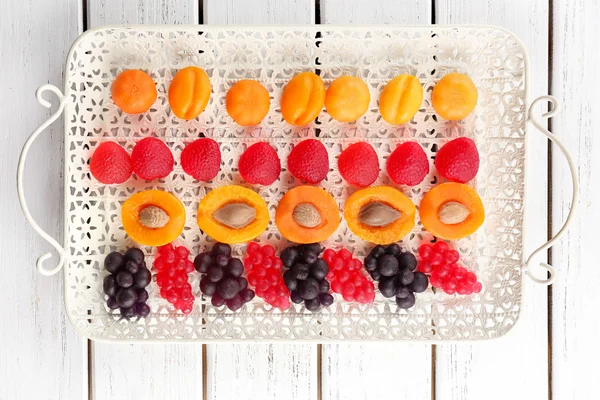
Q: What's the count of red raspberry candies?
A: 8